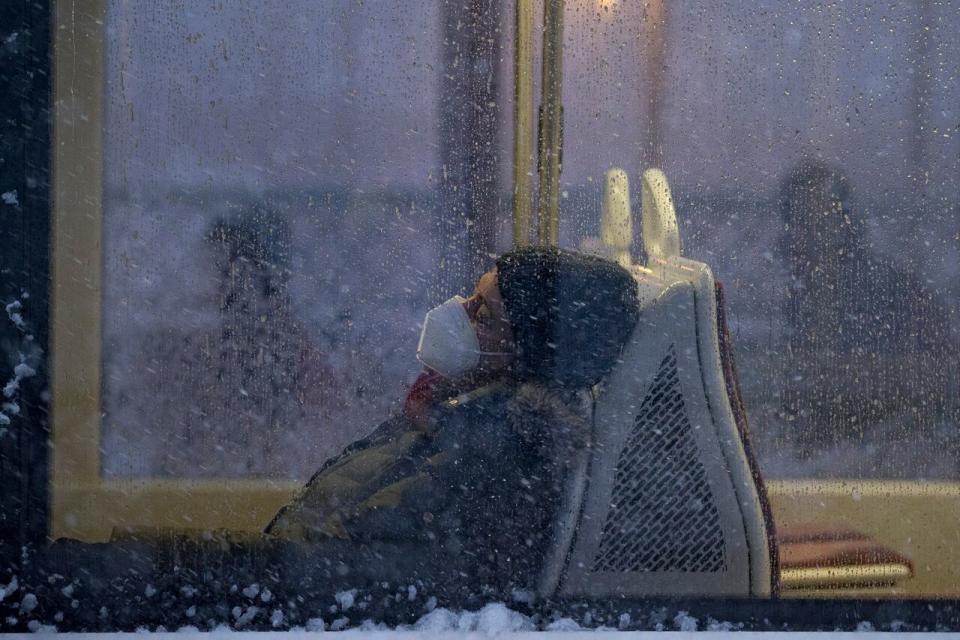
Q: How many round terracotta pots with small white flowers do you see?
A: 0